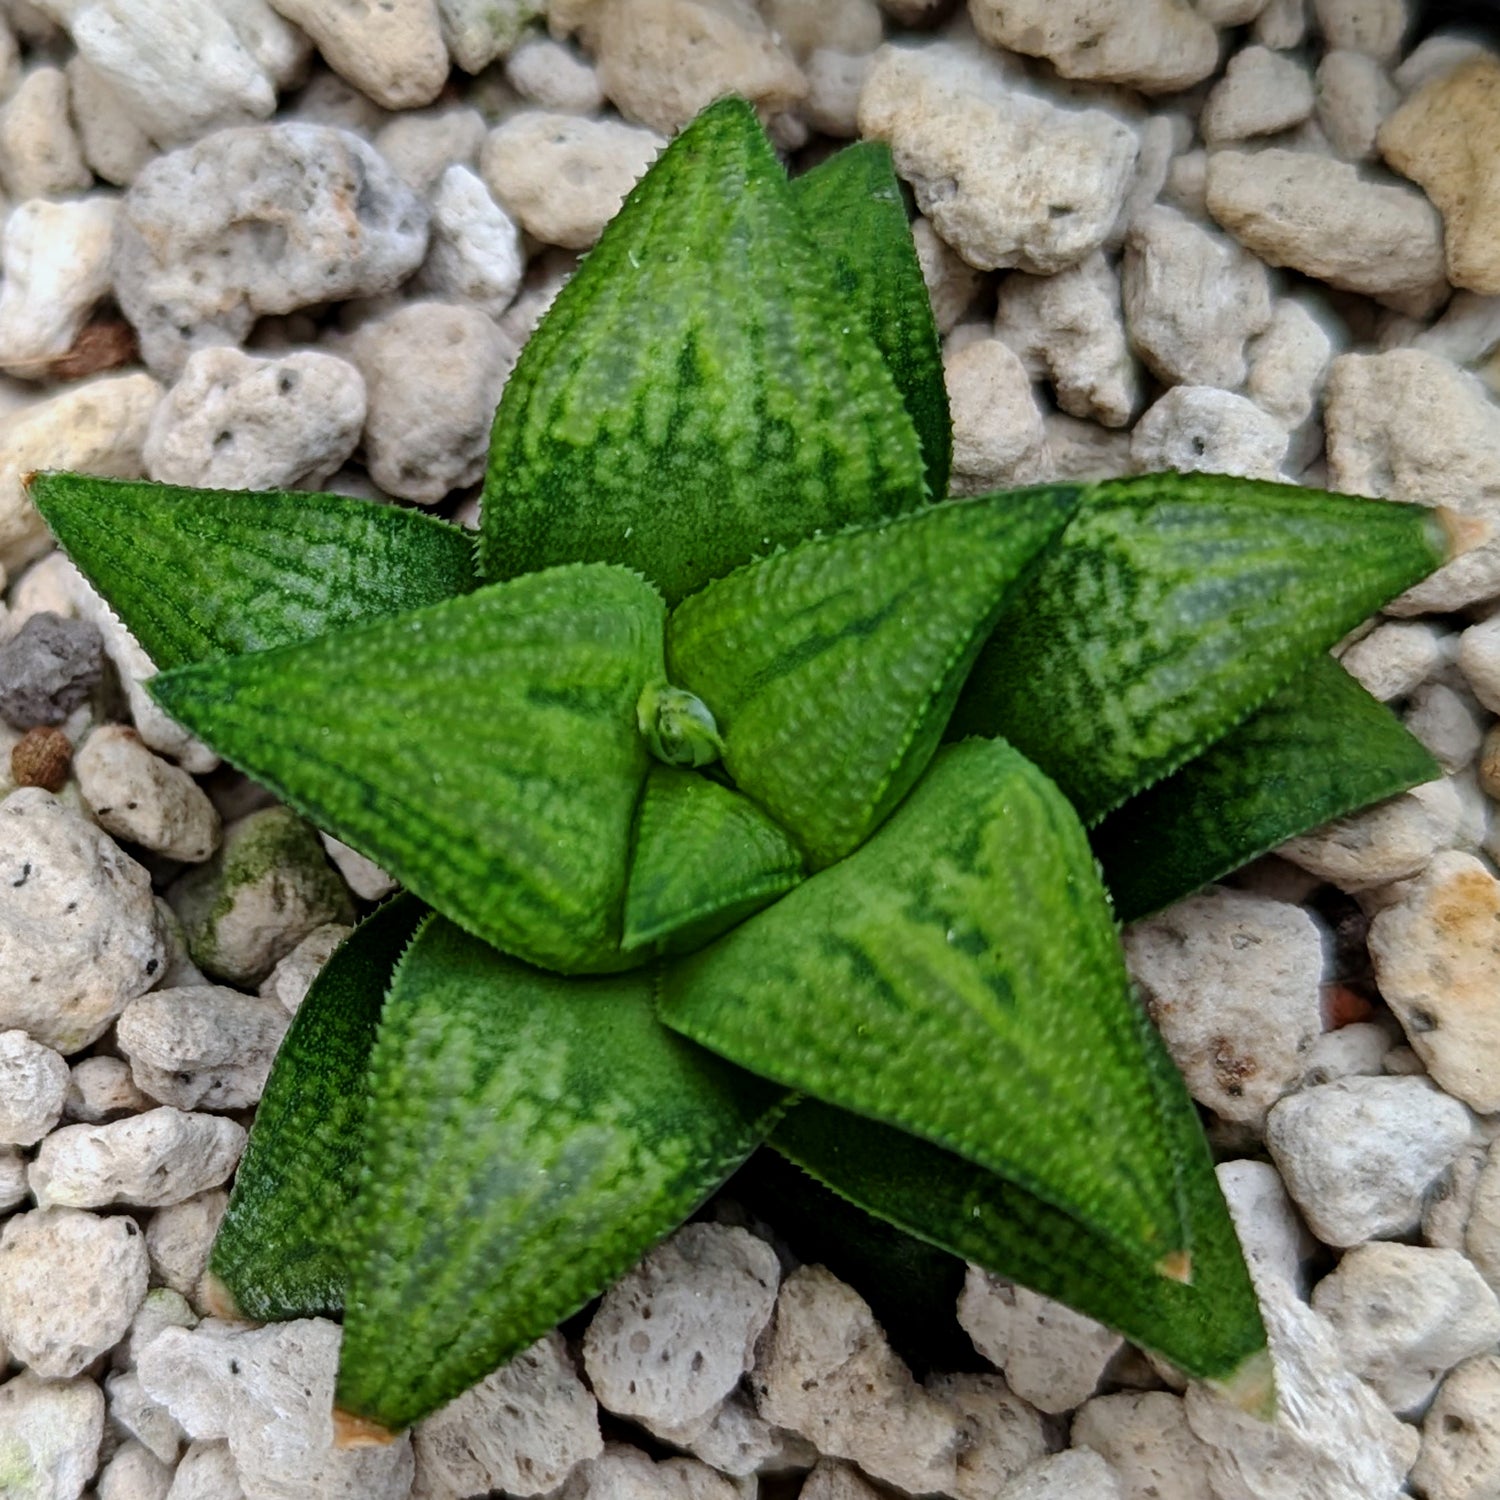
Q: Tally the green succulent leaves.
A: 12